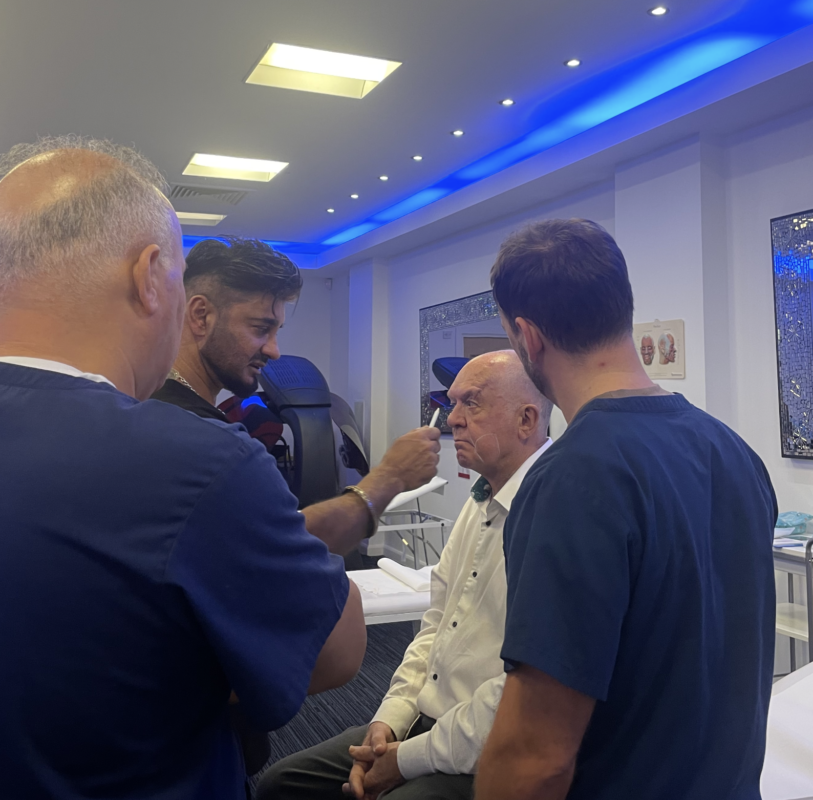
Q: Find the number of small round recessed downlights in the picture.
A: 8